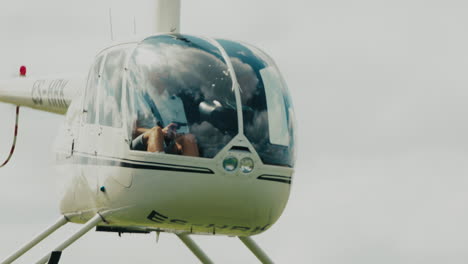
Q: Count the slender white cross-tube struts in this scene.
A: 4